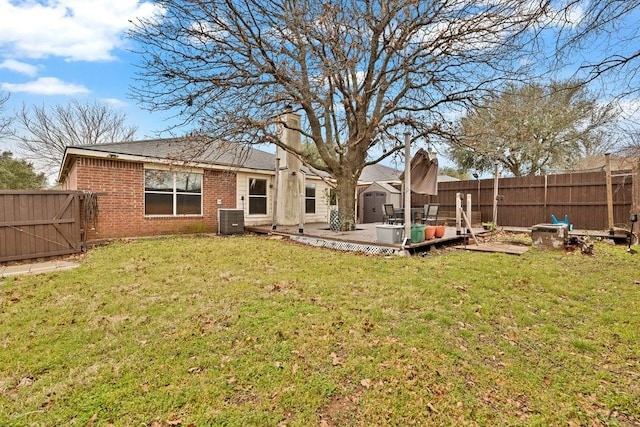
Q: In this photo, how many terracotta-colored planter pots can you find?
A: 2